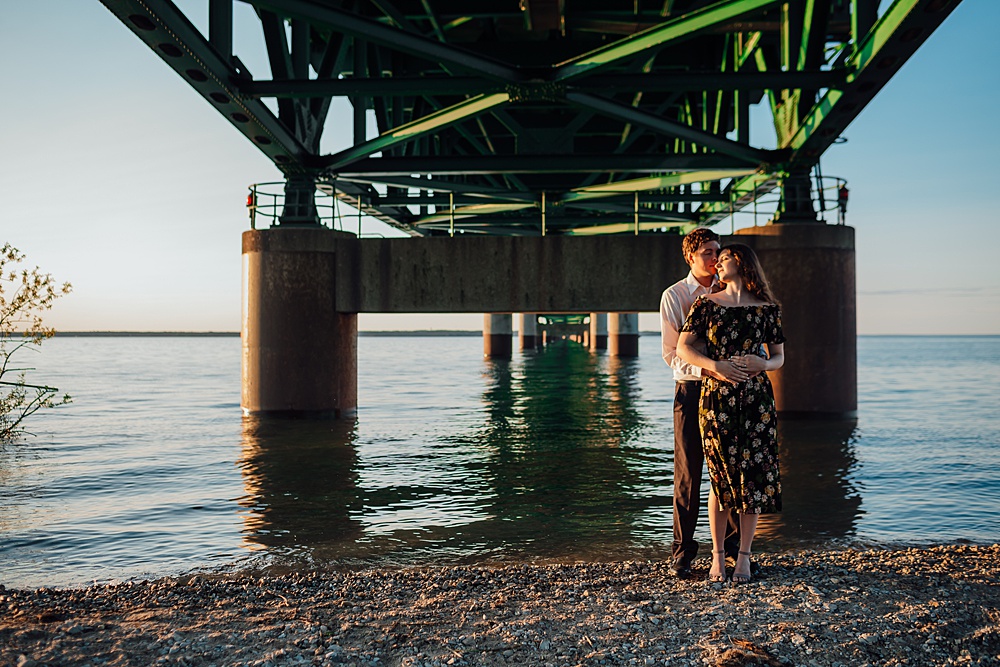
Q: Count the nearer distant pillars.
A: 4